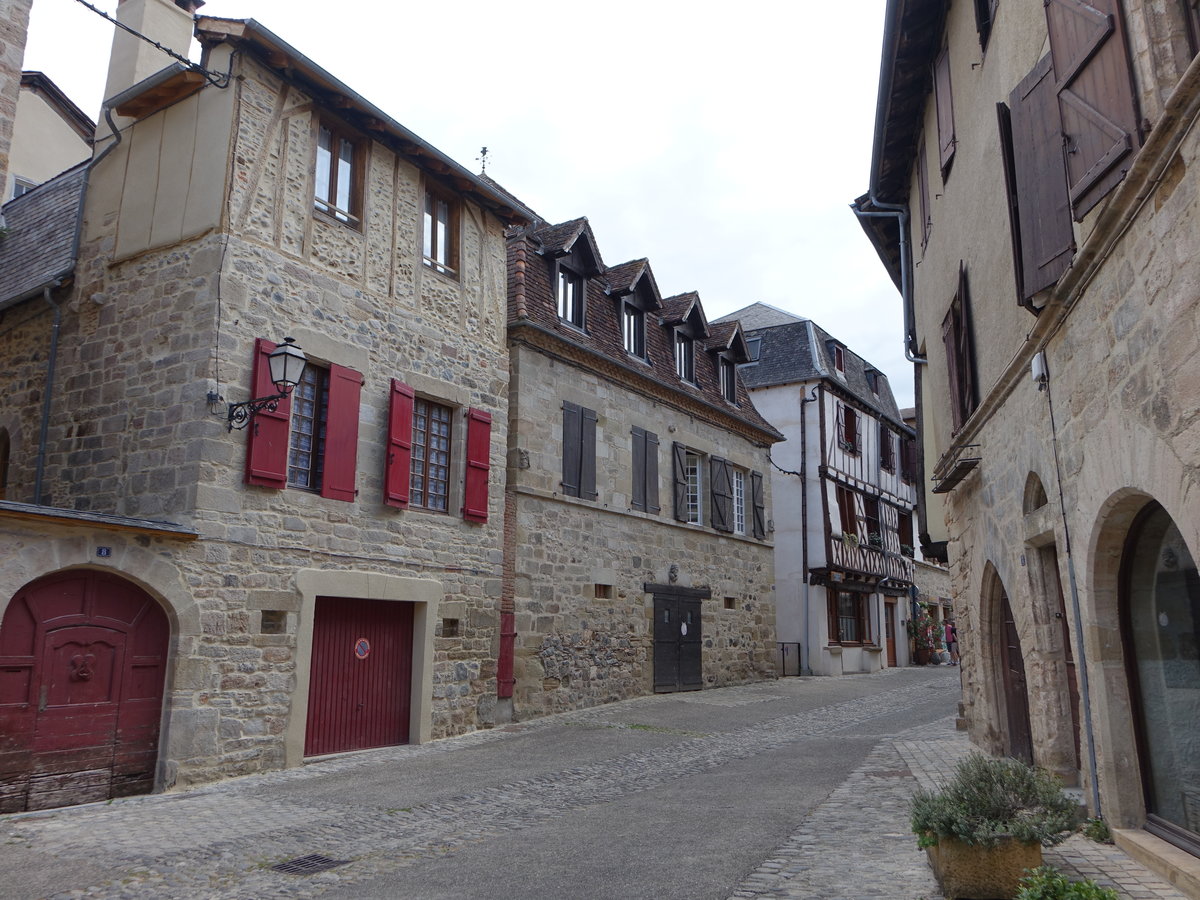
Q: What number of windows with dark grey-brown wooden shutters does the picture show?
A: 4